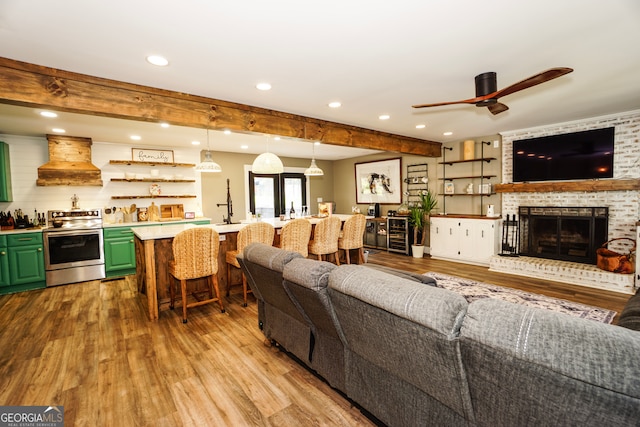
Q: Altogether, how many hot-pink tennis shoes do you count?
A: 0